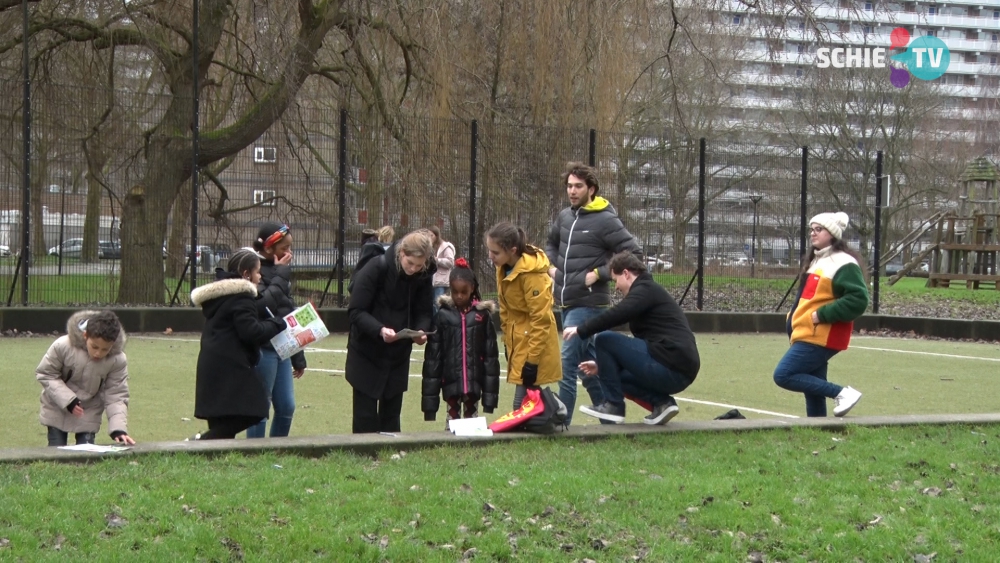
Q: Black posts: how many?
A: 8